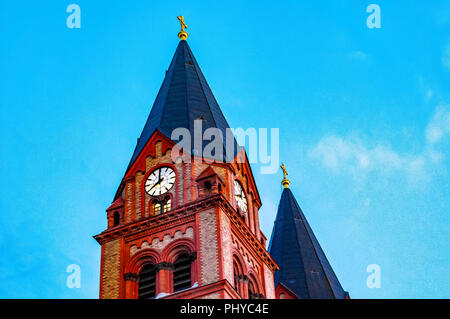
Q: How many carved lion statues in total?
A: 0